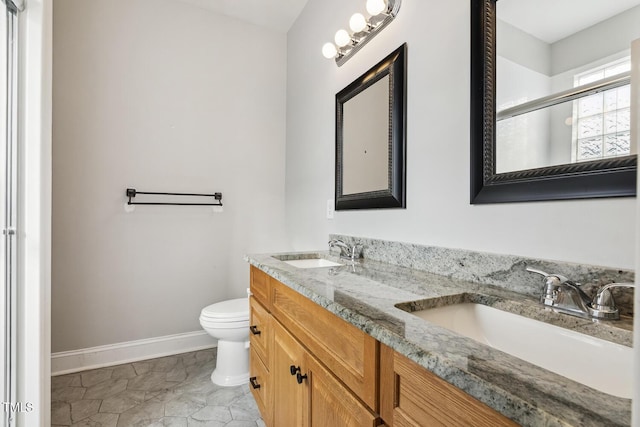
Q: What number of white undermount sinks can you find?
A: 2